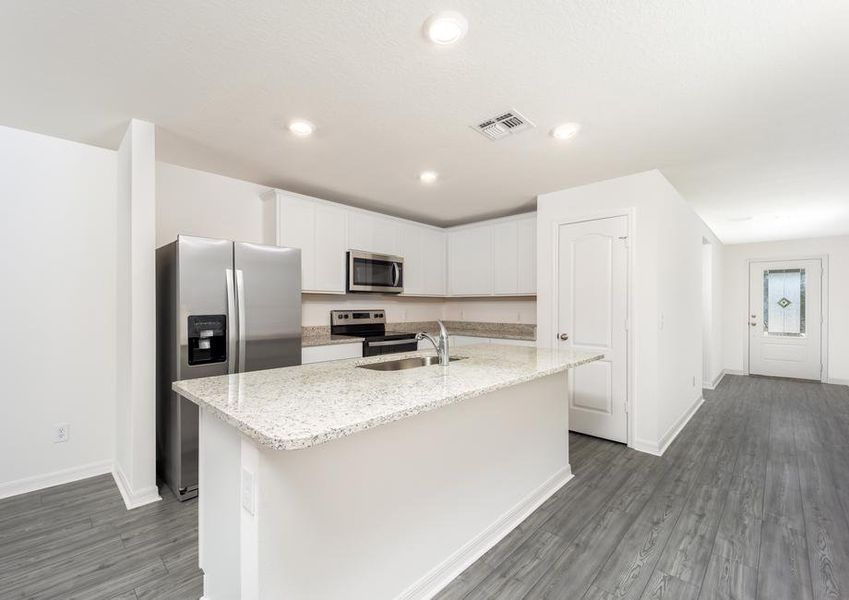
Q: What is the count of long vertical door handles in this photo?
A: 2